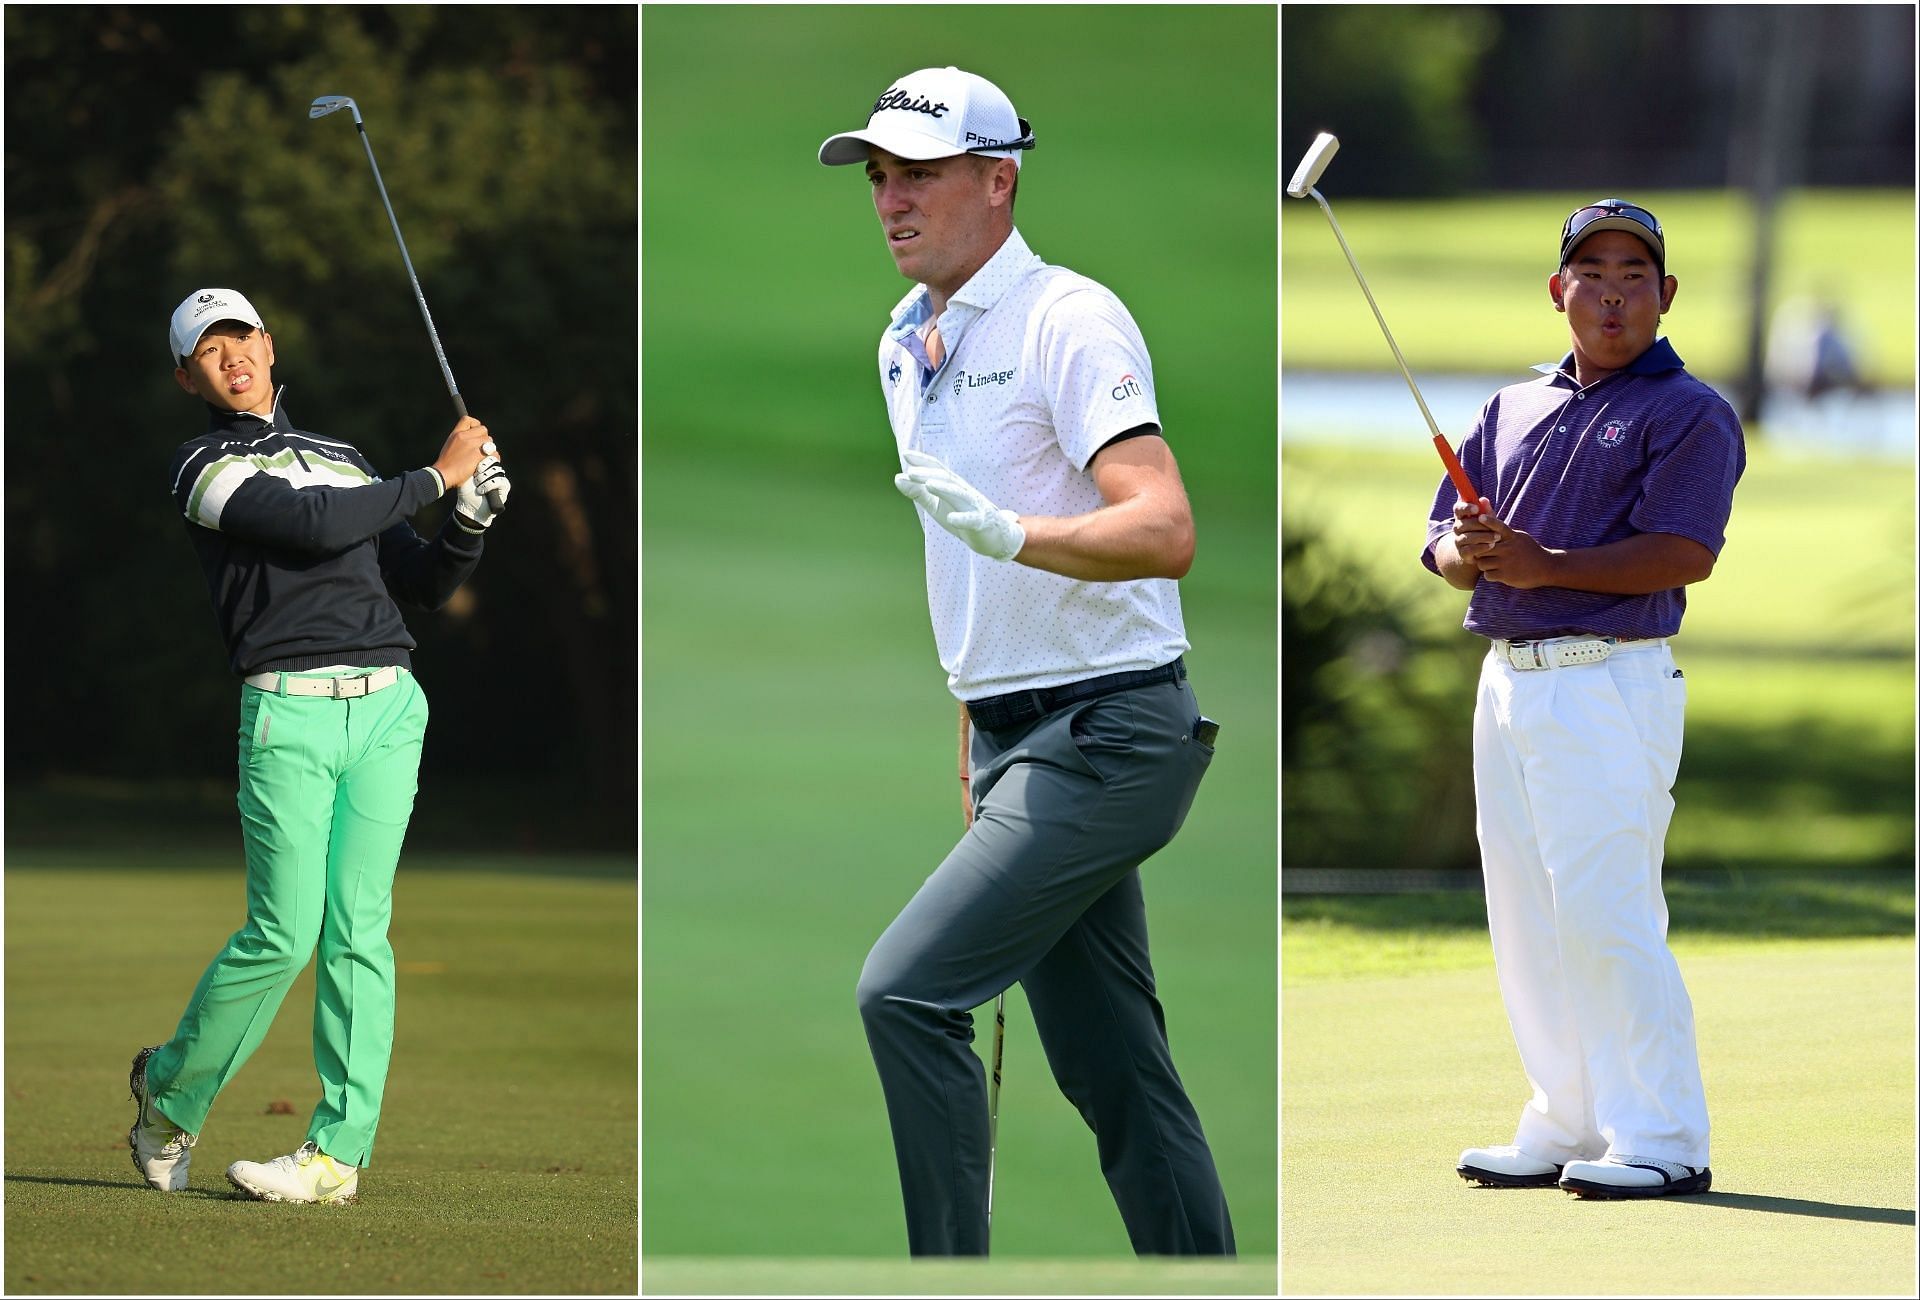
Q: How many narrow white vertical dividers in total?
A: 2